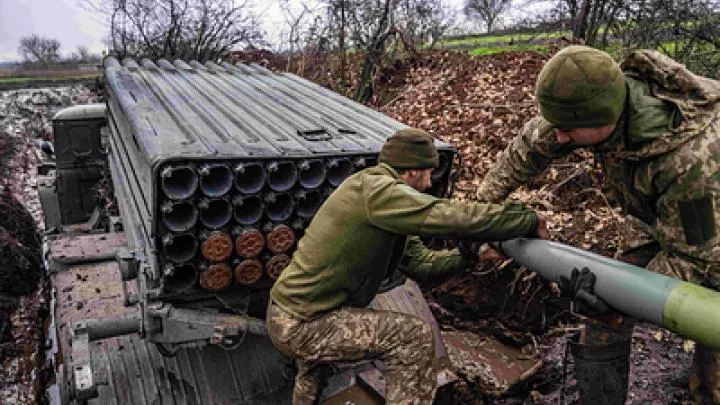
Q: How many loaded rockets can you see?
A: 6